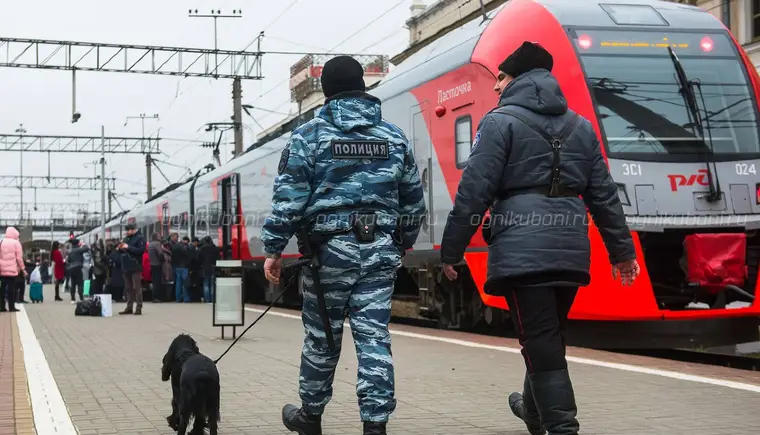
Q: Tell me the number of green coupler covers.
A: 0